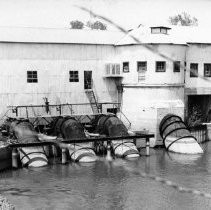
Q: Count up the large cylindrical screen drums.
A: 4